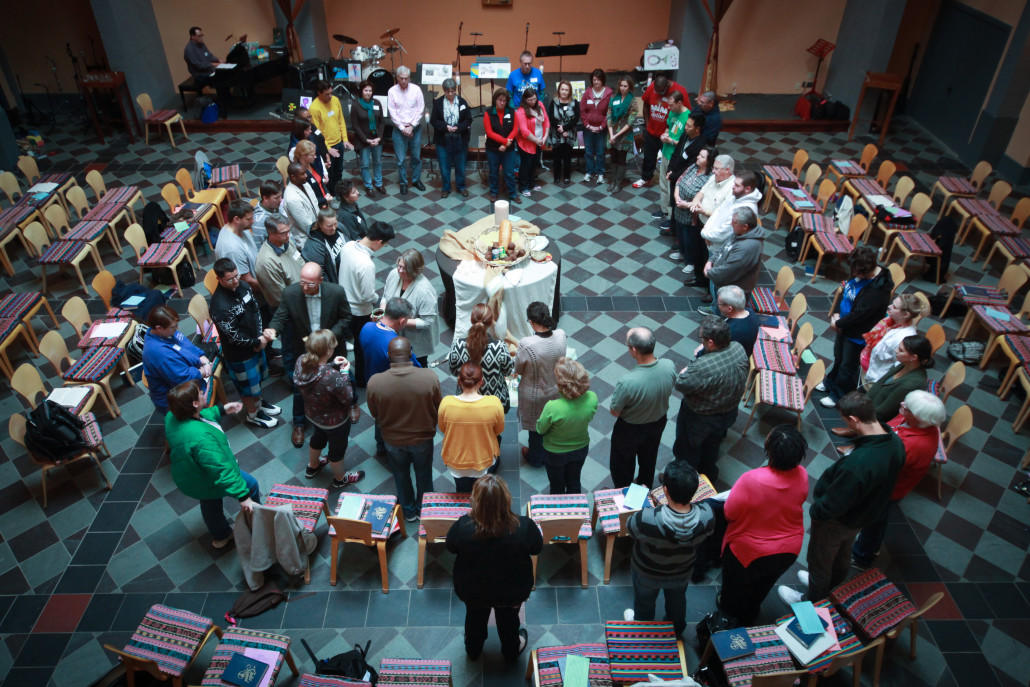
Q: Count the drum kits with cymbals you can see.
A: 1